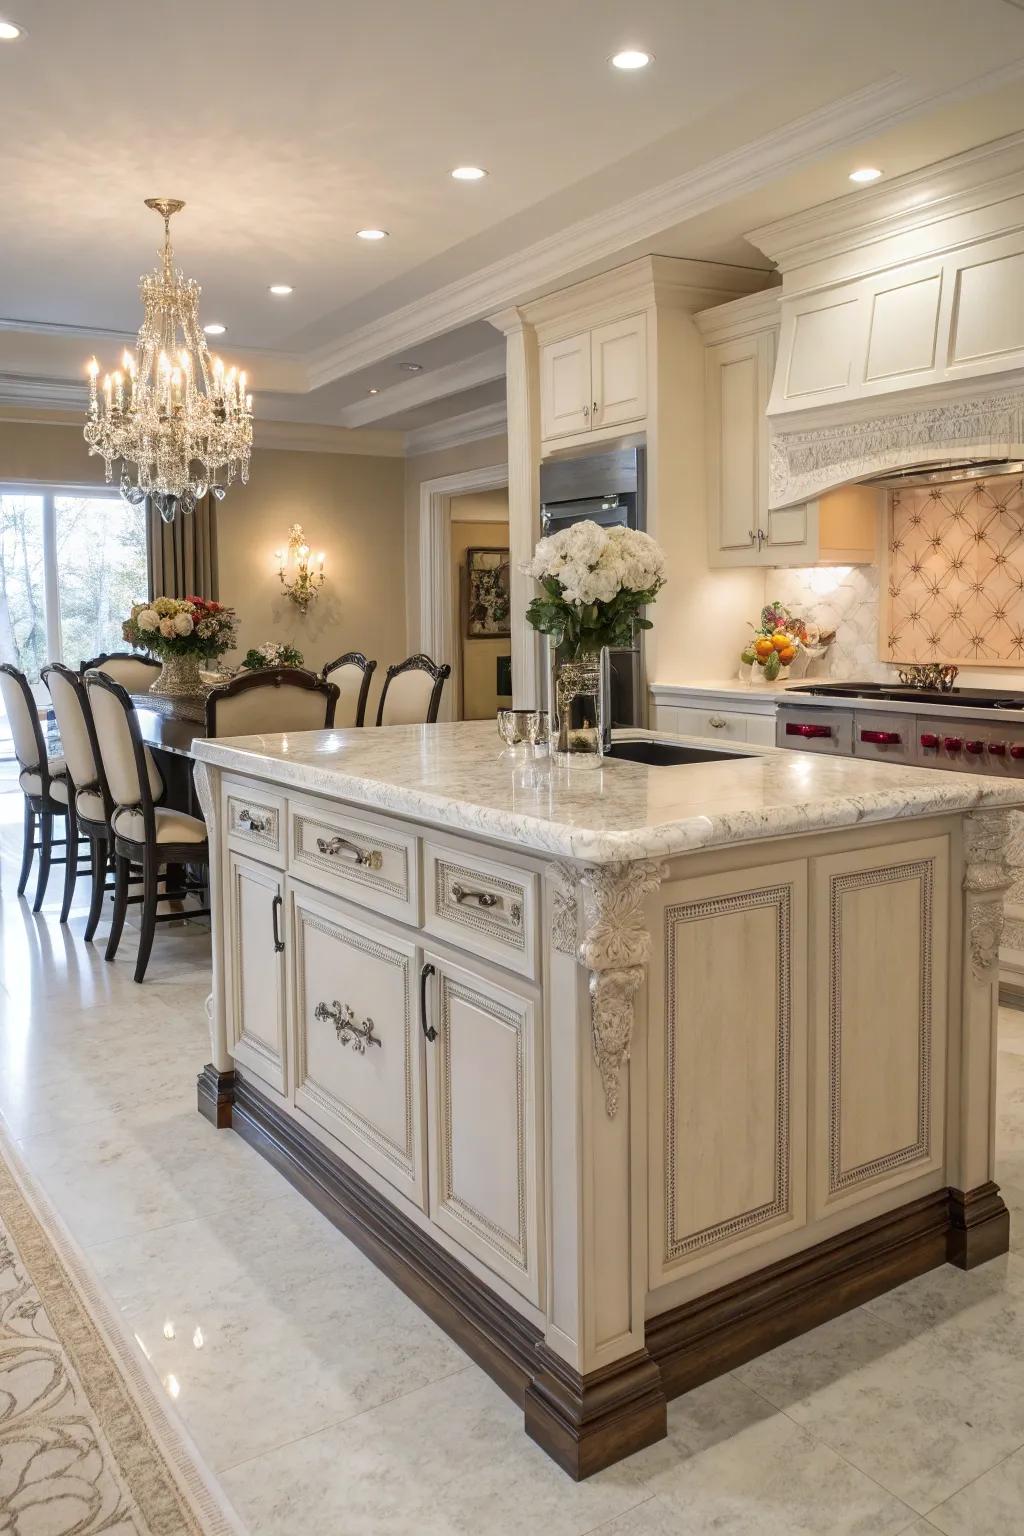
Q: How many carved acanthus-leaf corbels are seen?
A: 2